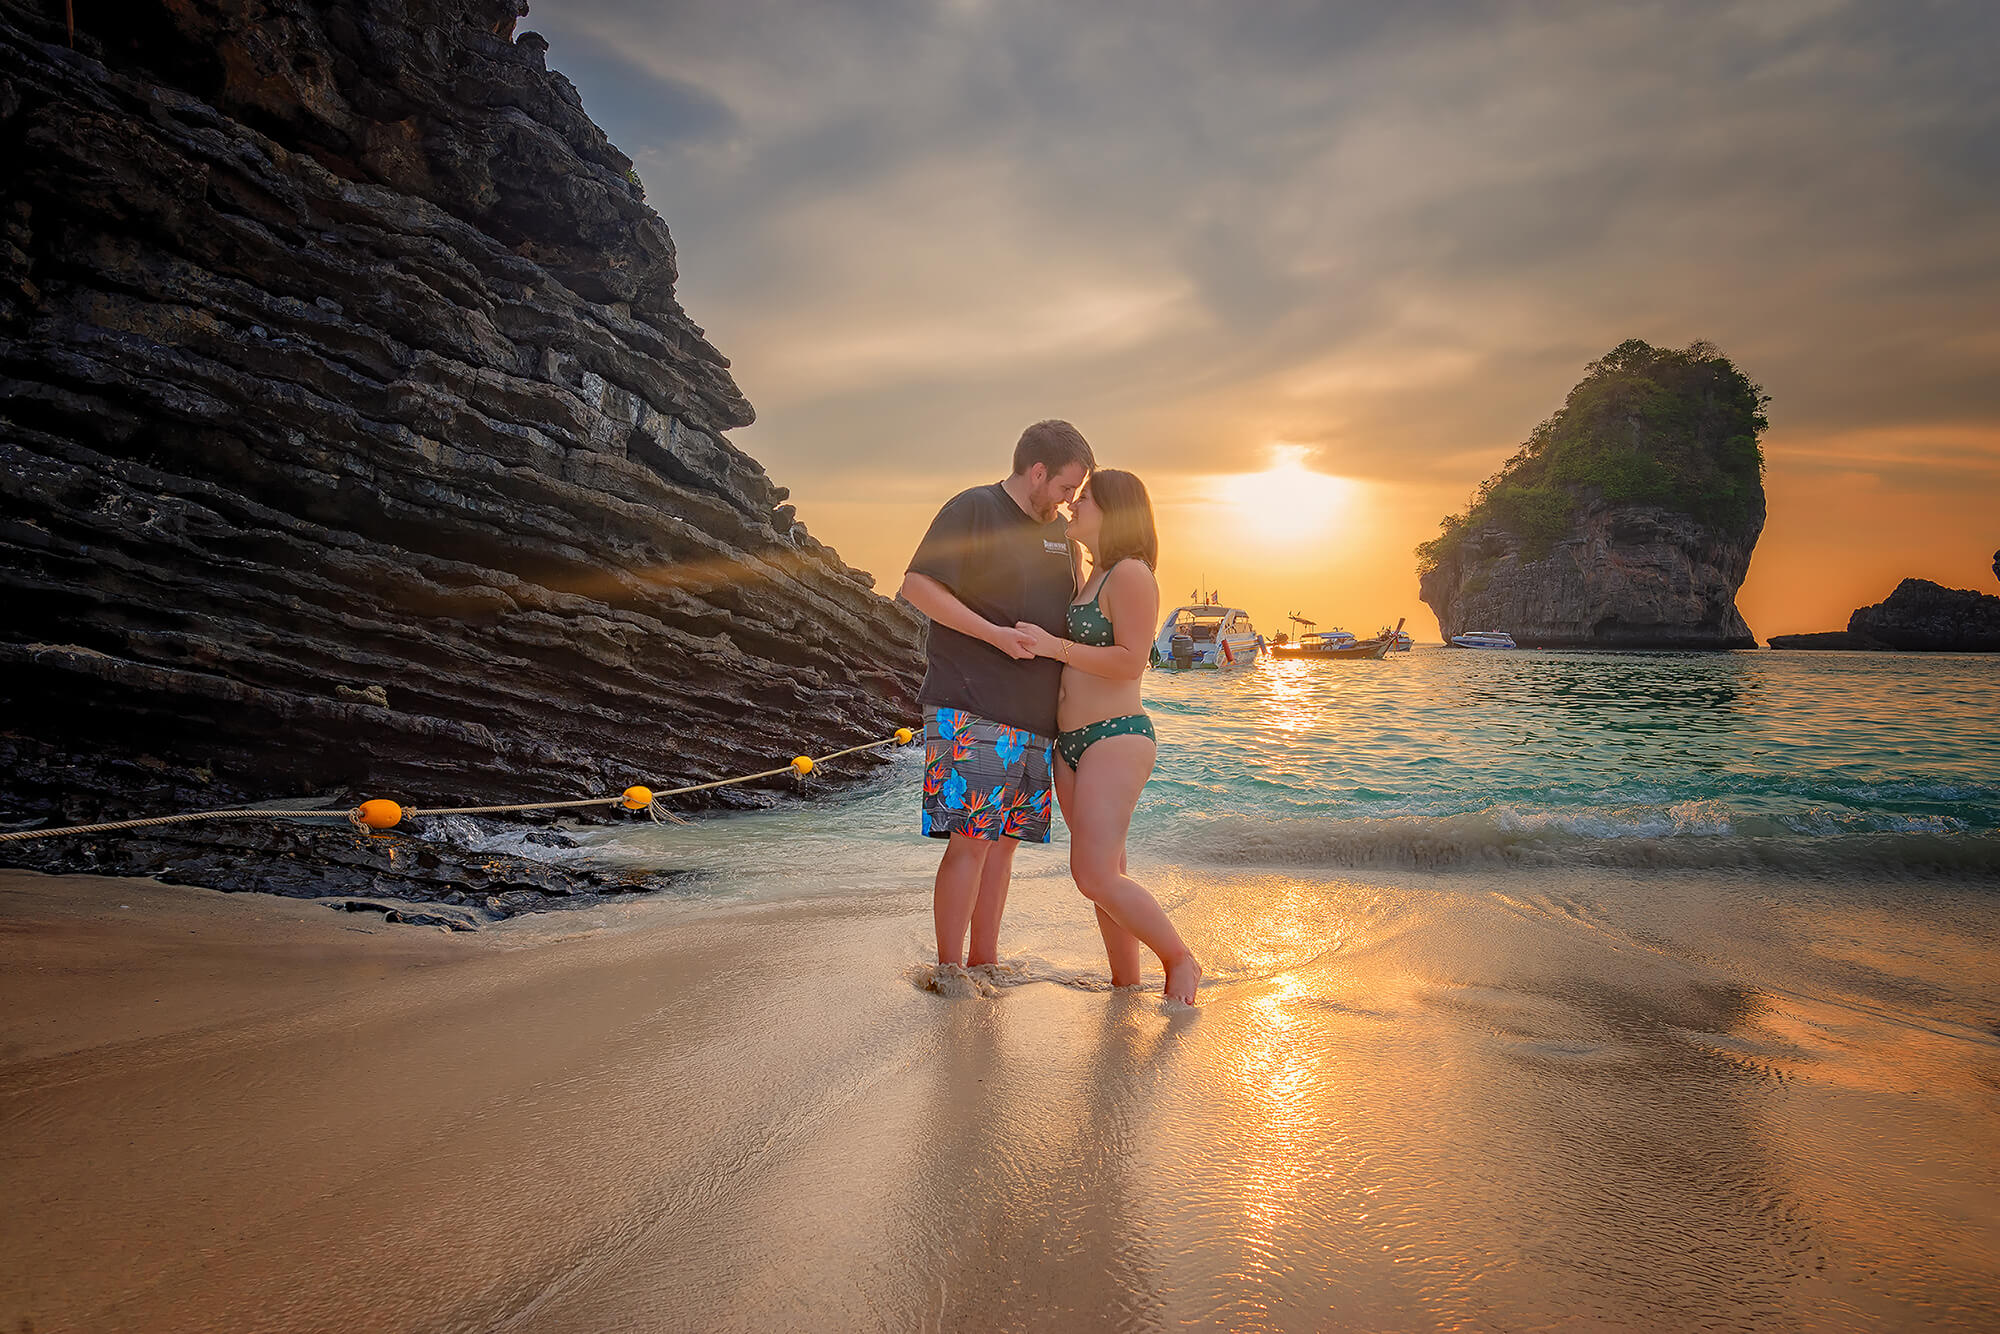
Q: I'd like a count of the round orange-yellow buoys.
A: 4